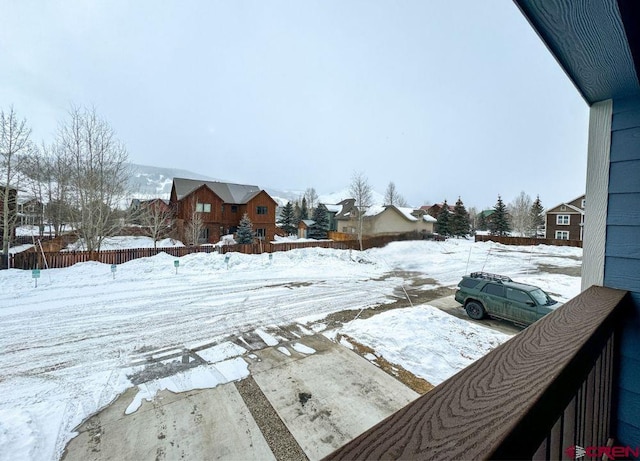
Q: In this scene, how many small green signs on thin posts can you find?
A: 5